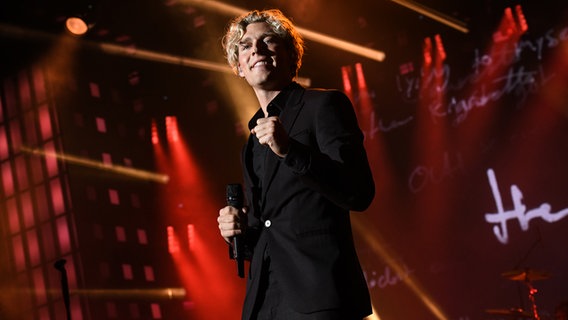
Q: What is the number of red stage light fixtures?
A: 10